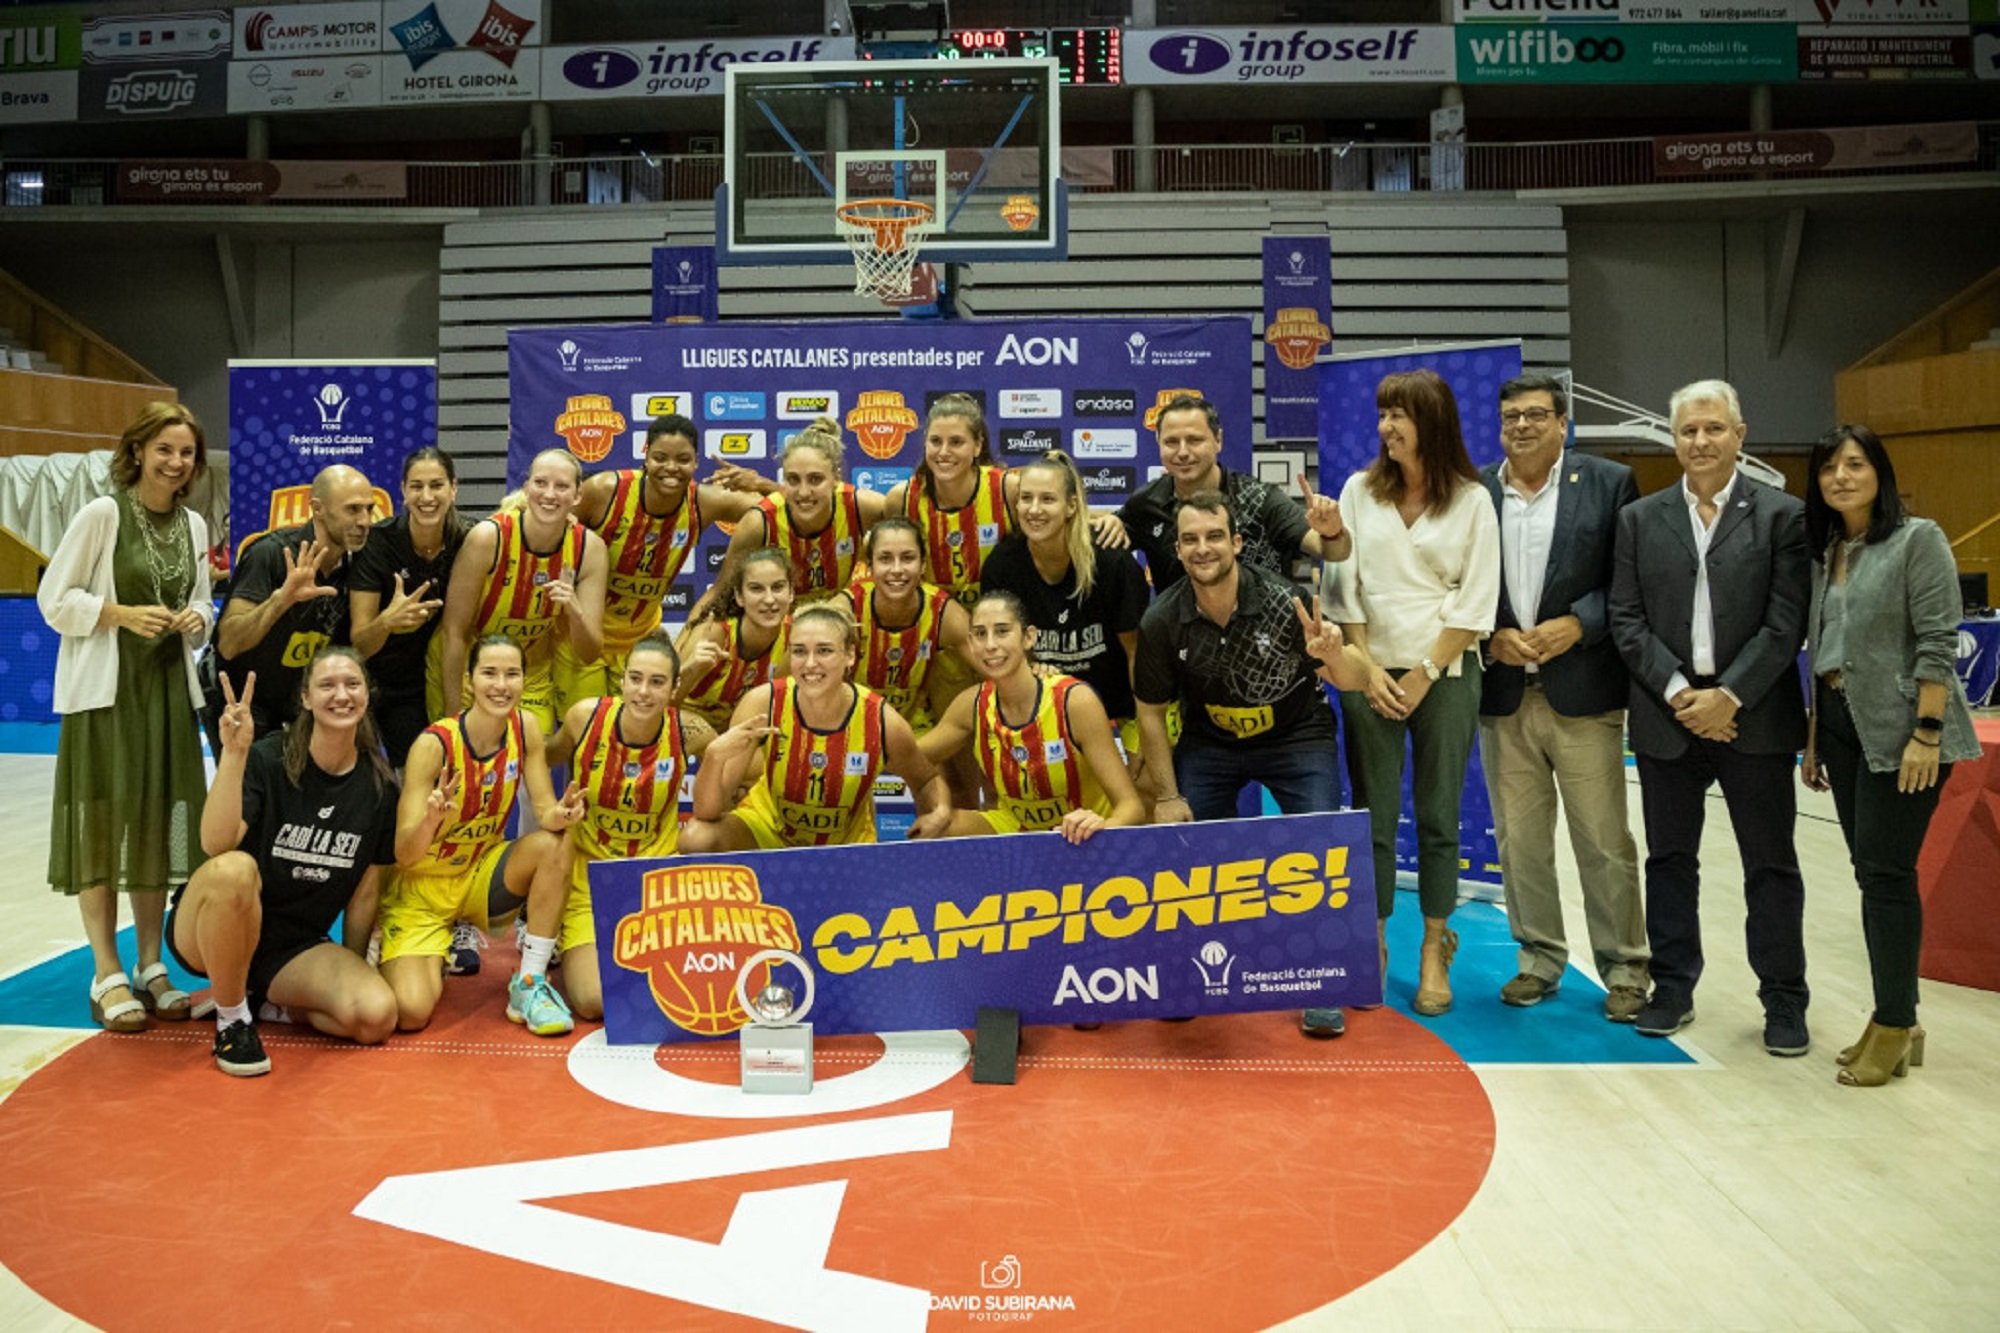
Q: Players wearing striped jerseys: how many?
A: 10